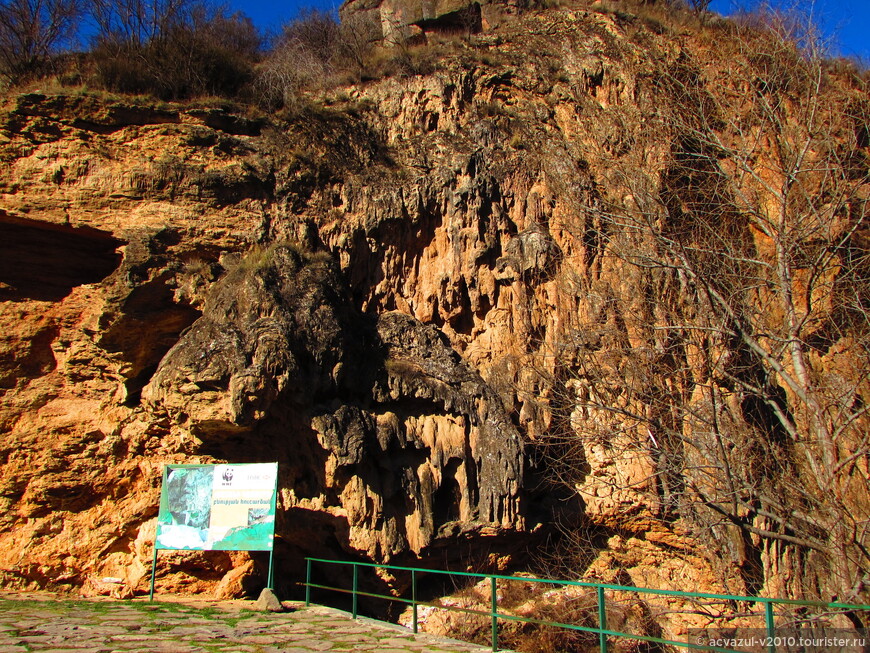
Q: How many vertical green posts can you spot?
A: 8